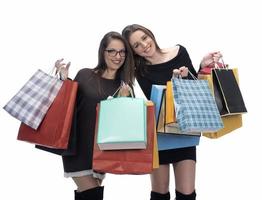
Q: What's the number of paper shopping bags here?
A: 13